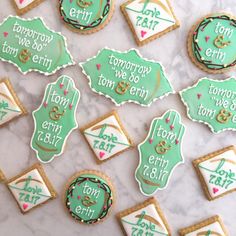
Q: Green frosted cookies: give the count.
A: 8